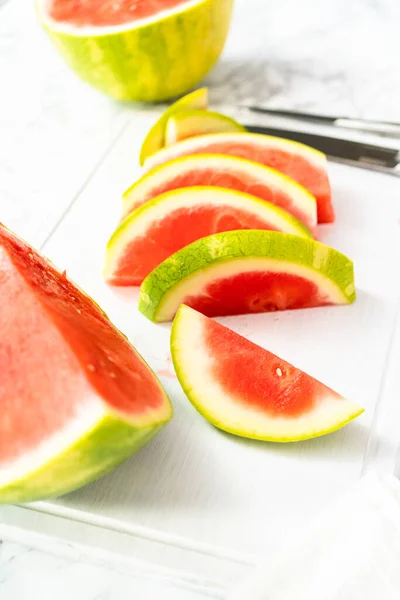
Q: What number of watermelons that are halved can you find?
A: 1